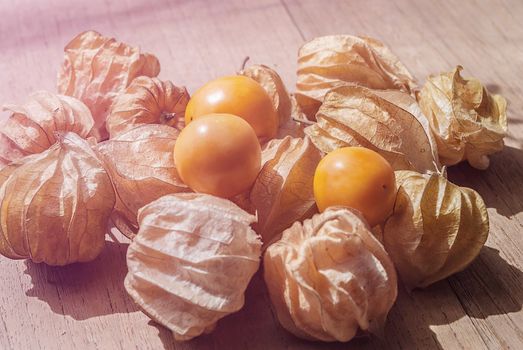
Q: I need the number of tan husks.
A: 13